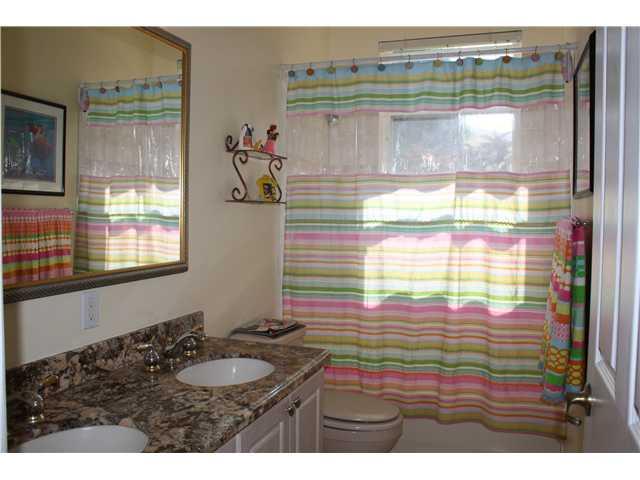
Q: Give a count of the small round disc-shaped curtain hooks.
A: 12